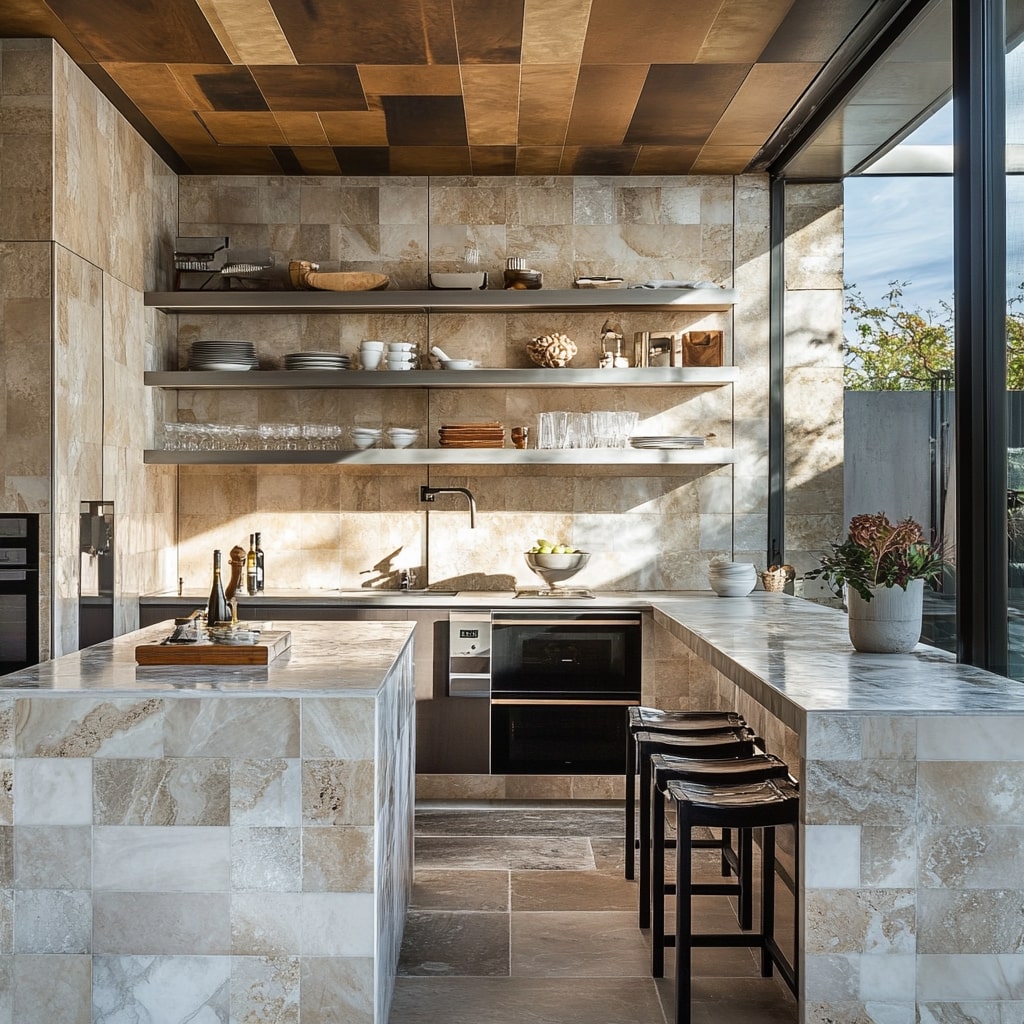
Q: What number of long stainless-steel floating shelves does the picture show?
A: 3